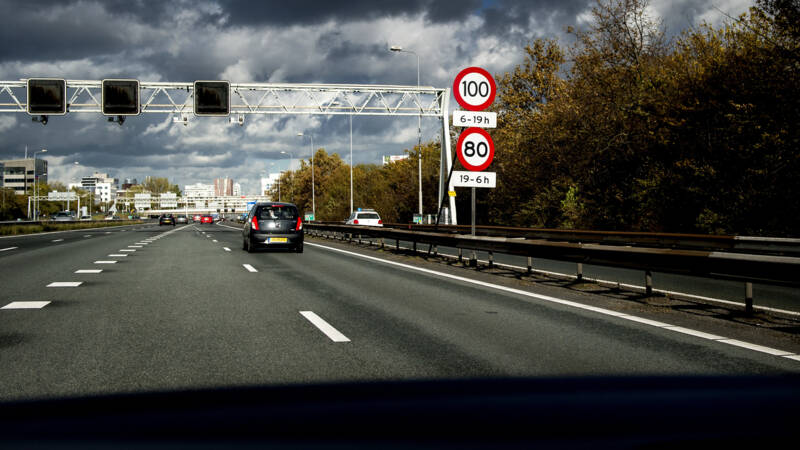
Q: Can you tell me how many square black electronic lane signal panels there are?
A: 3